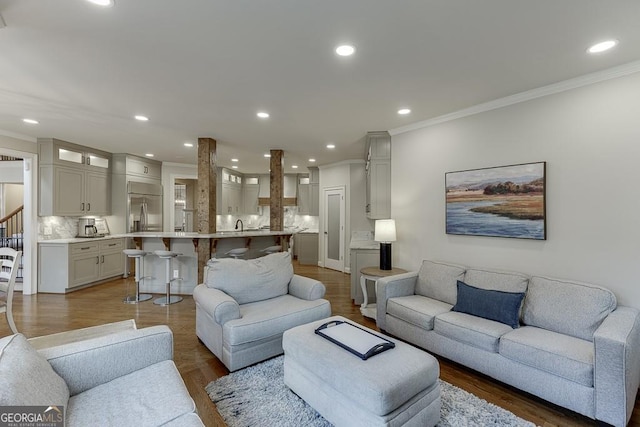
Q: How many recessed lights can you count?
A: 15